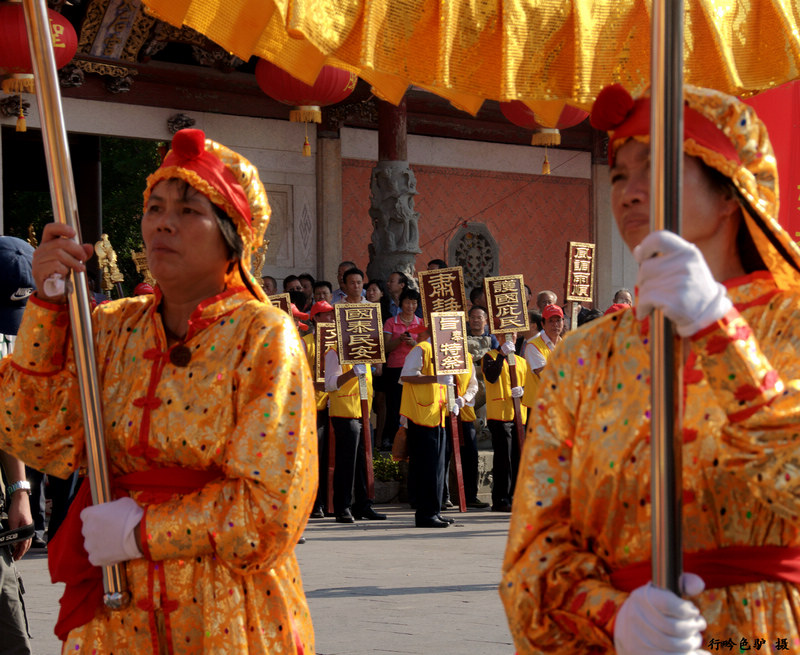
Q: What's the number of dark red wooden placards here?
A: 7